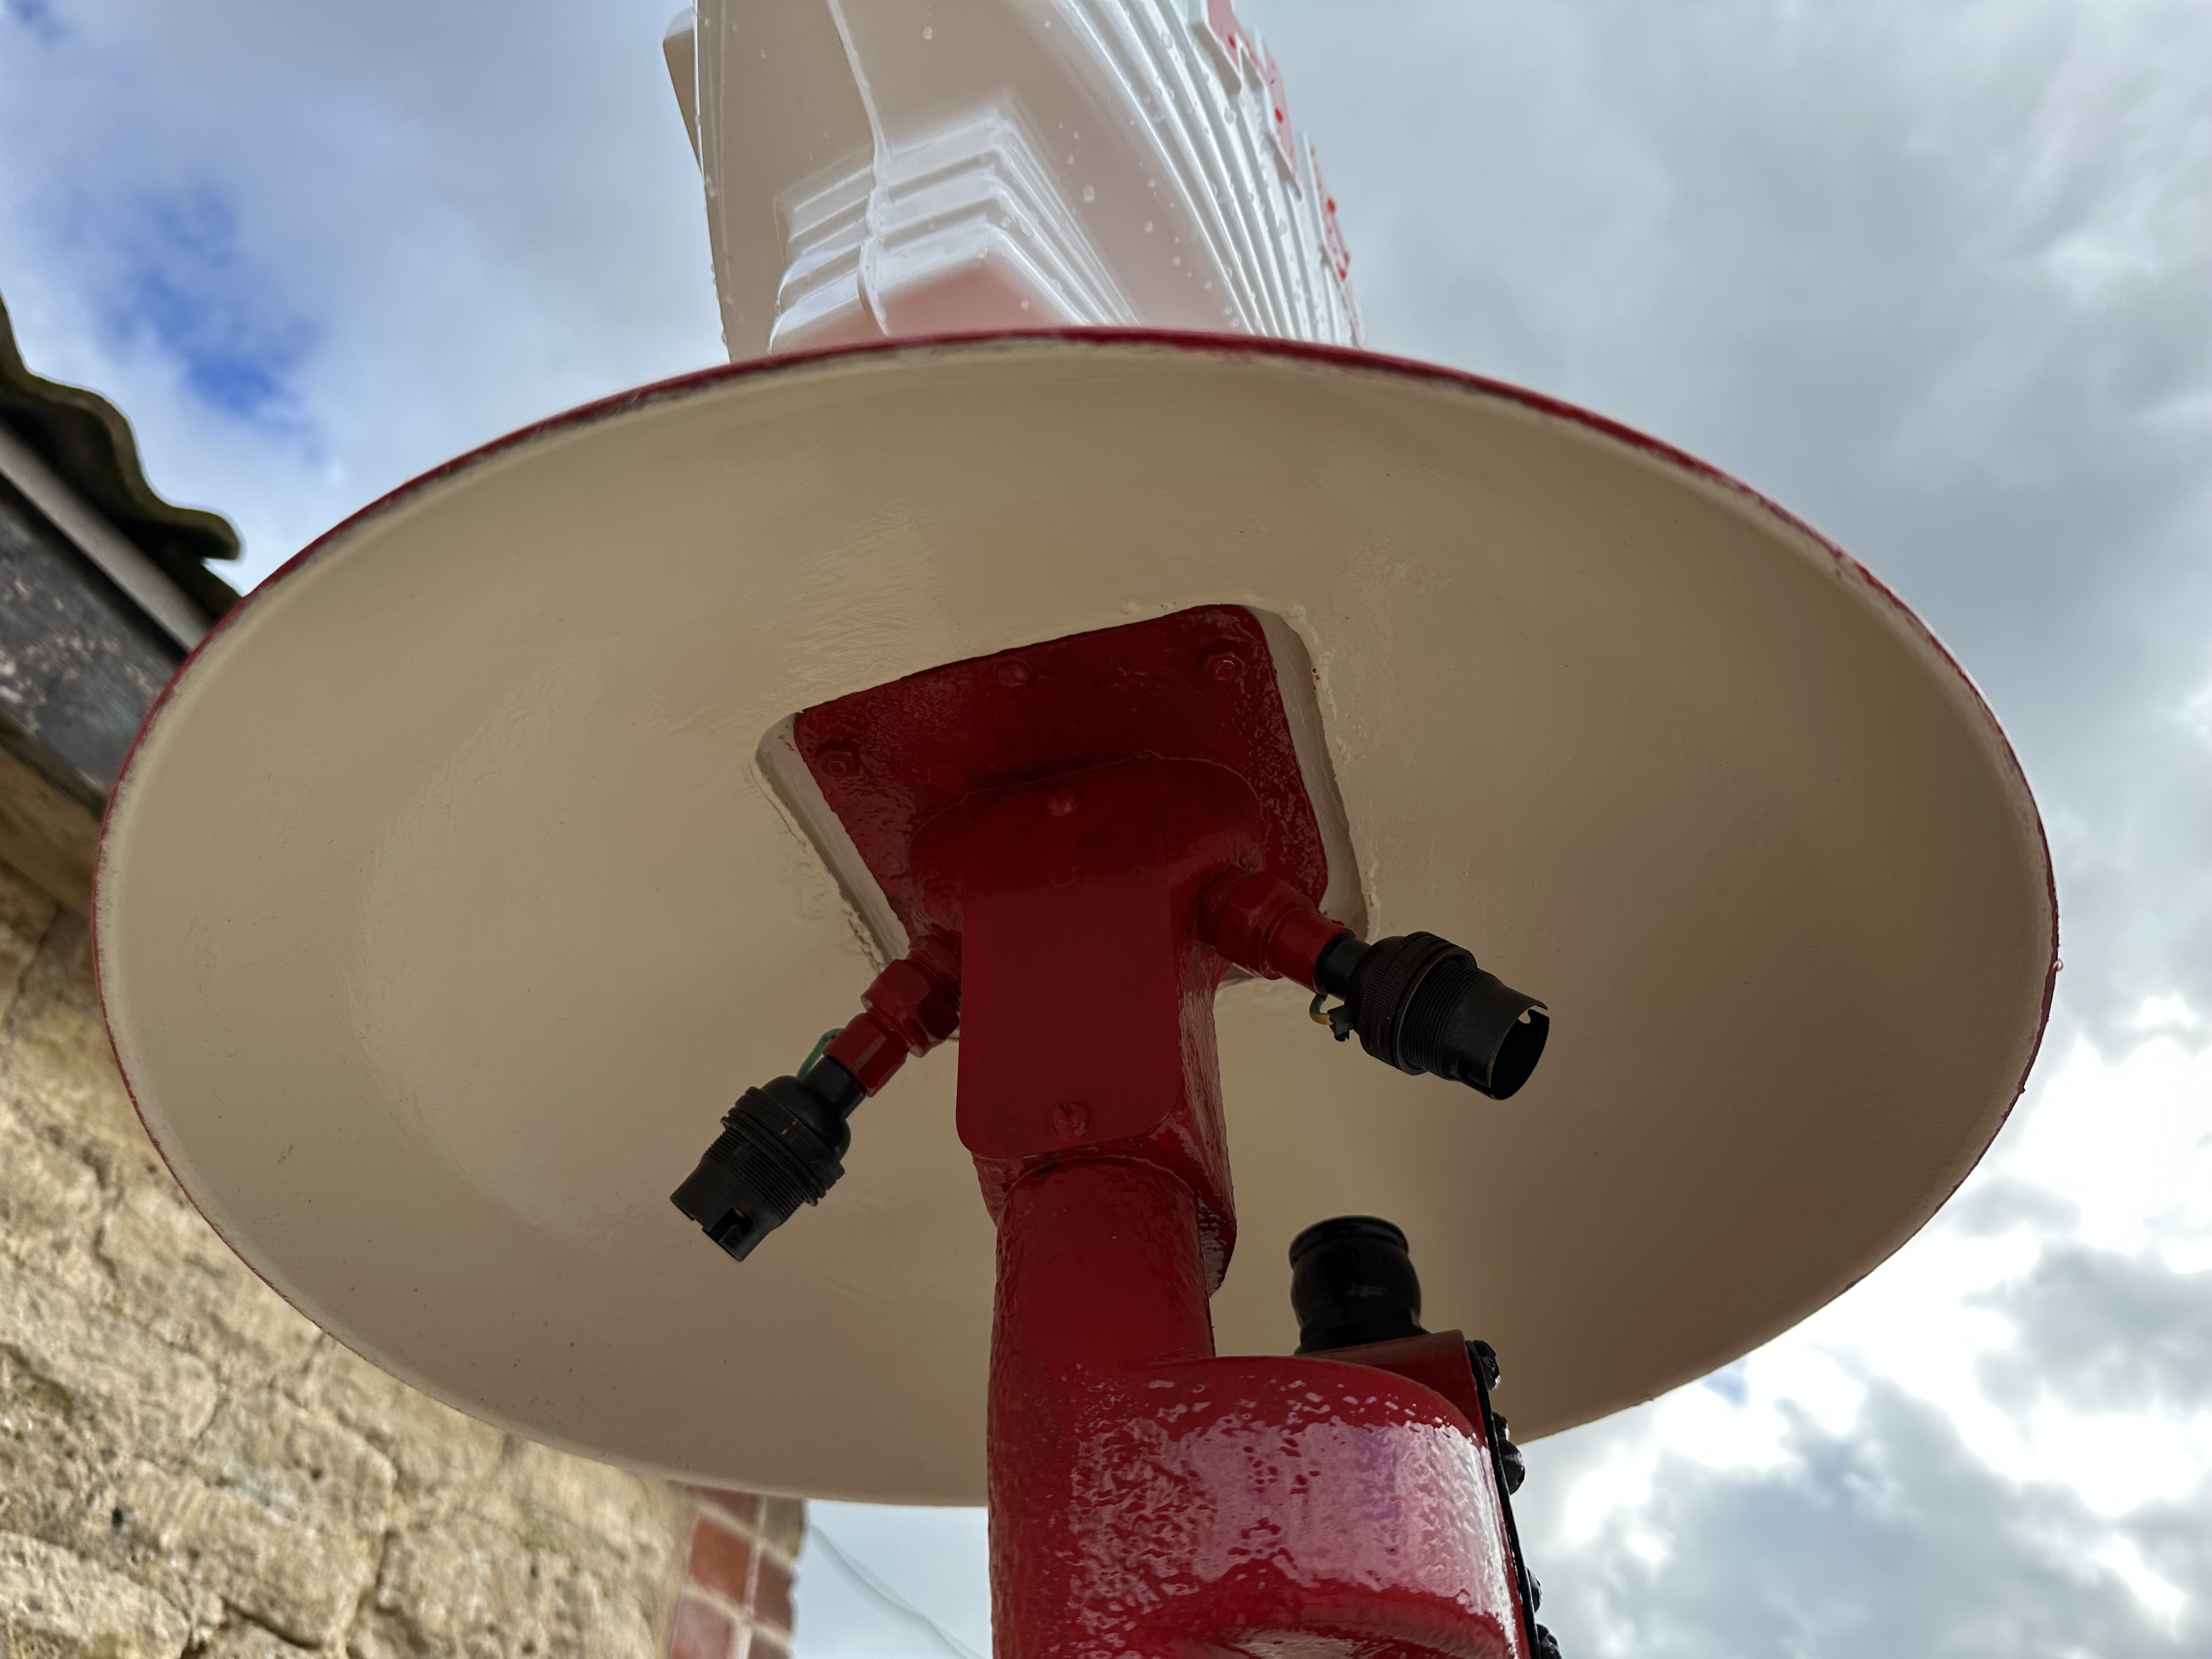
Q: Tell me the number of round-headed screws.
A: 3